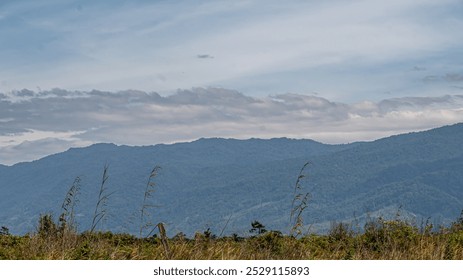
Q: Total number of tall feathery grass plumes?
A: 4